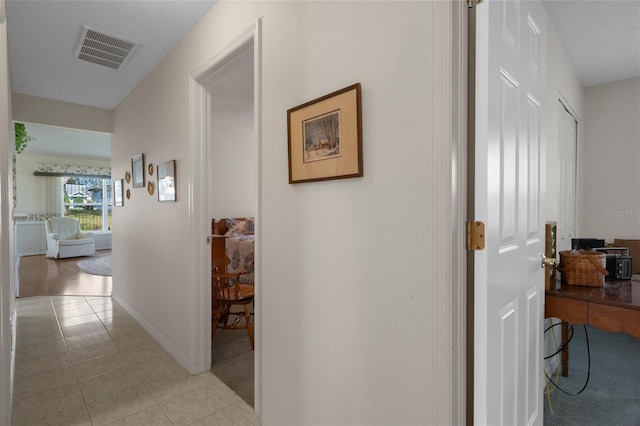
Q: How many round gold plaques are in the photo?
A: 4